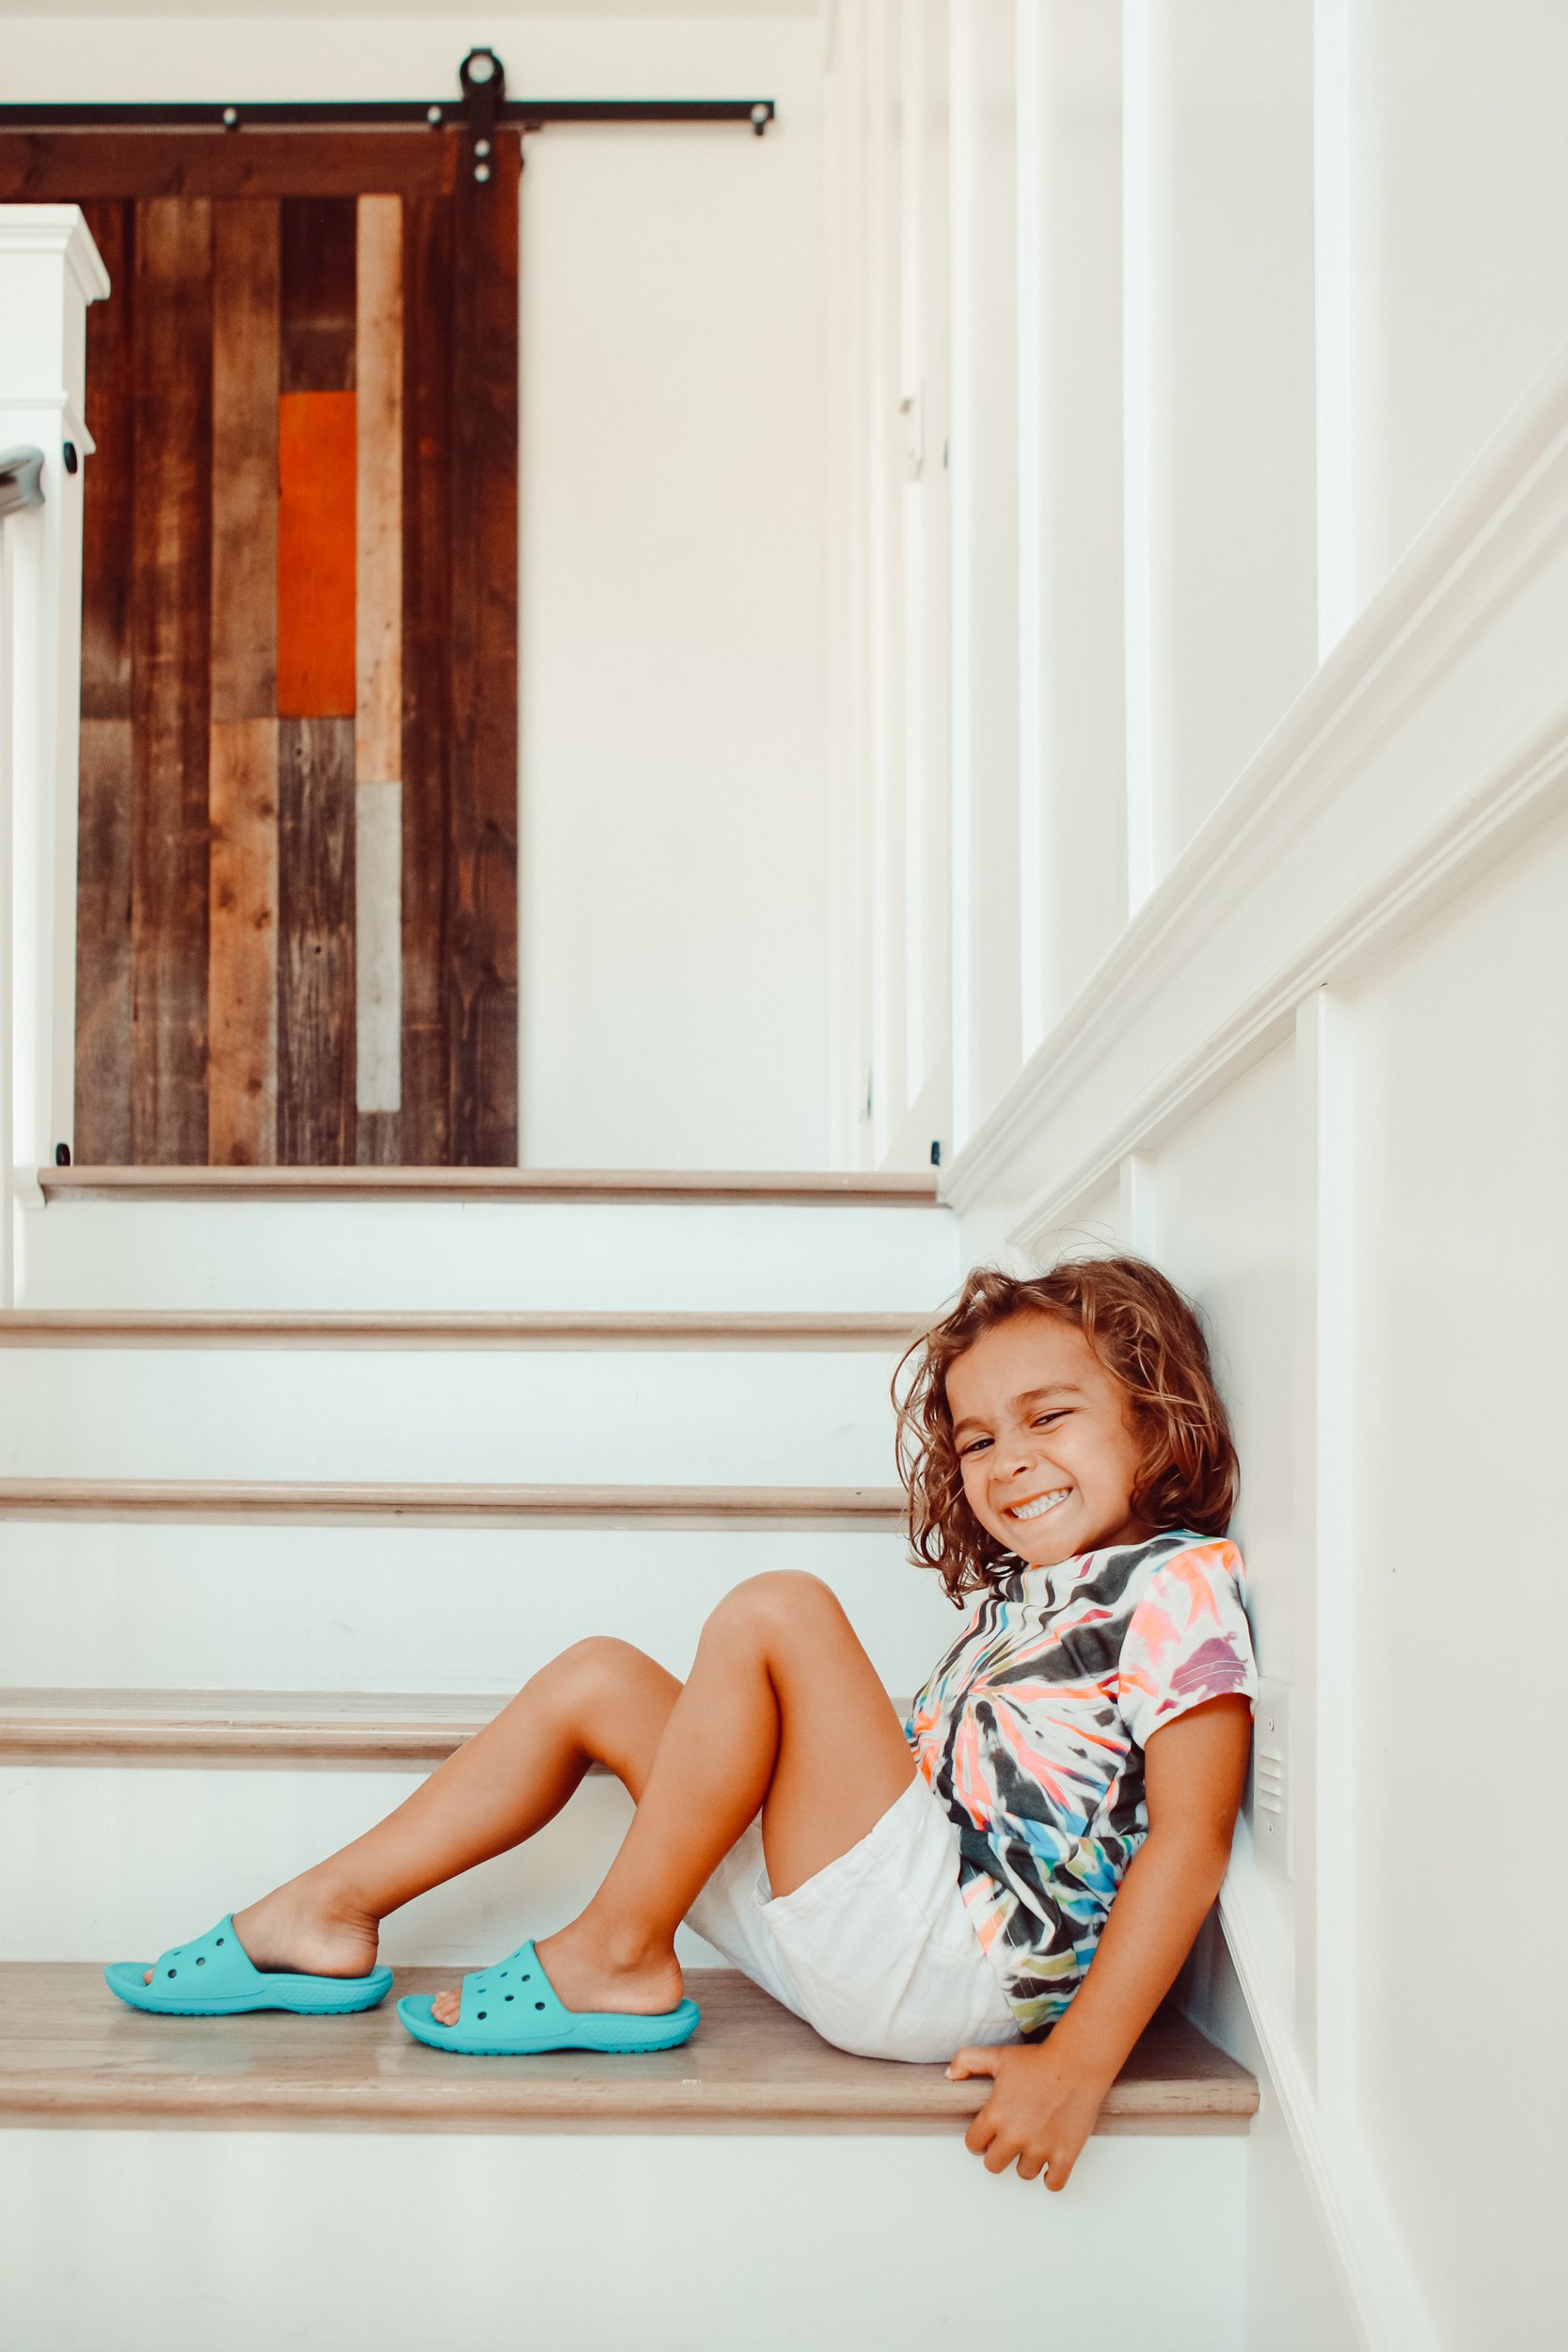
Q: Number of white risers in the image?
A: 5